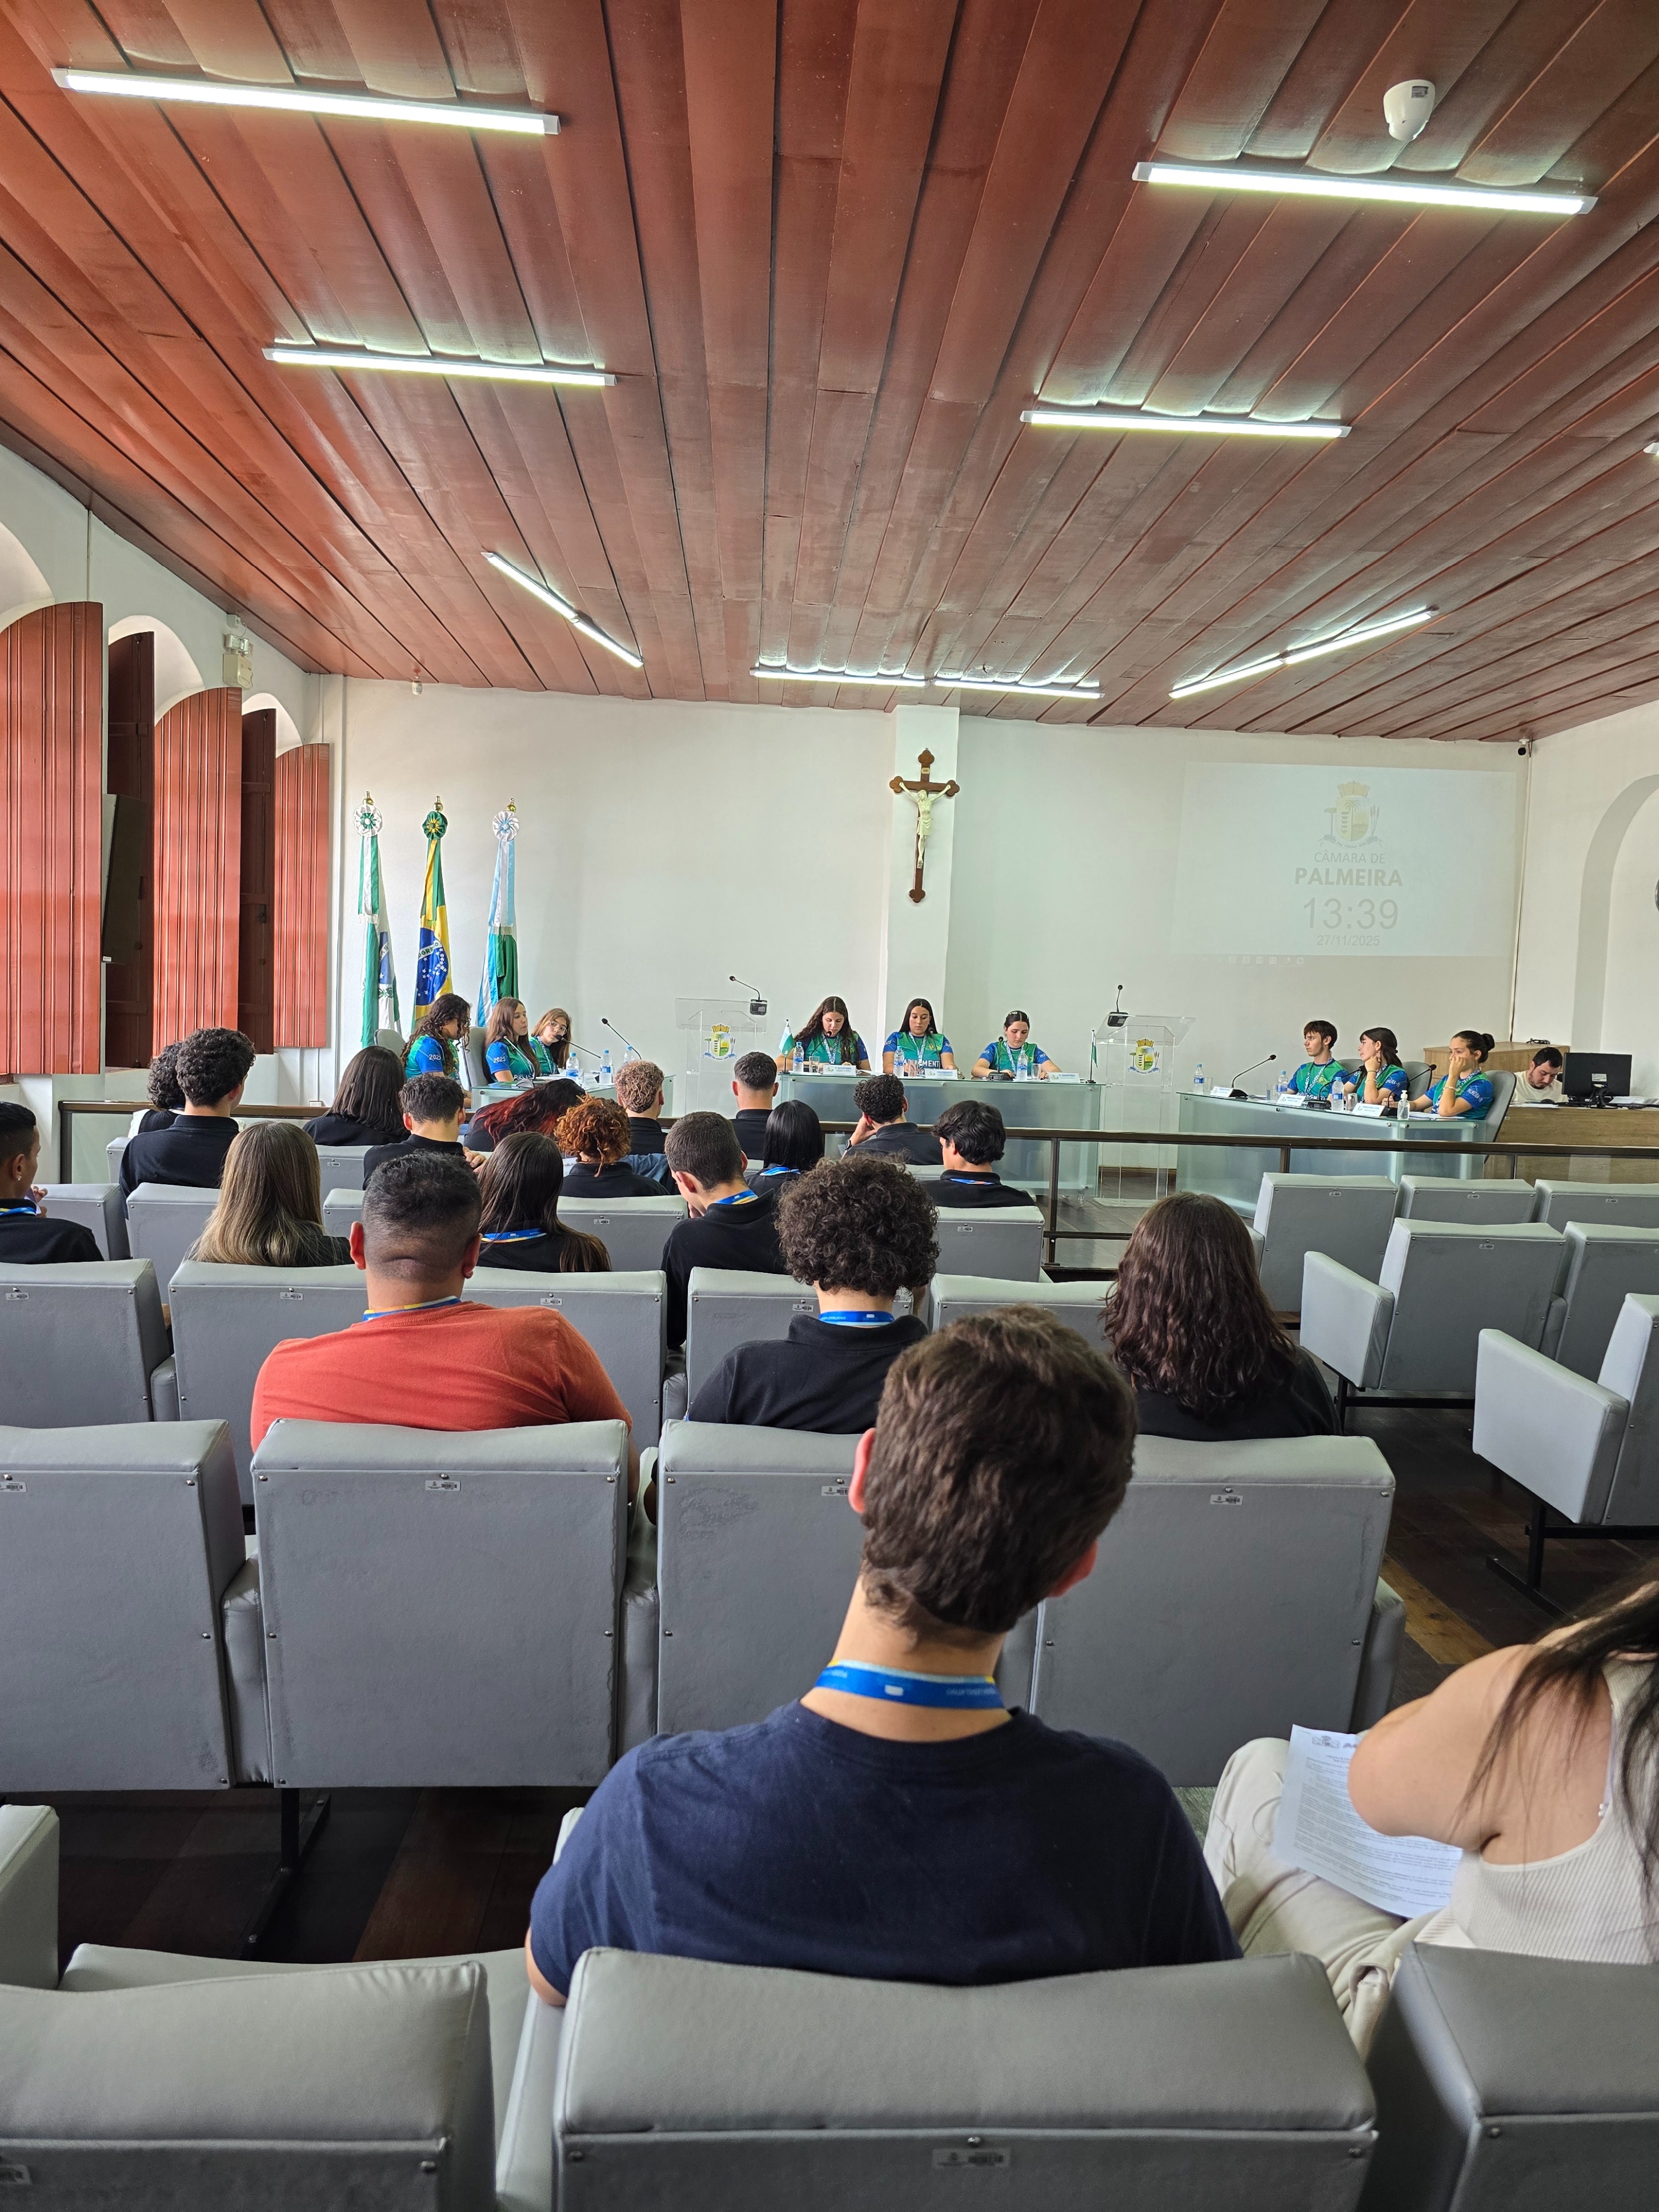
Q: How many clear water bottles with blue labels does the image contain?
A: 9